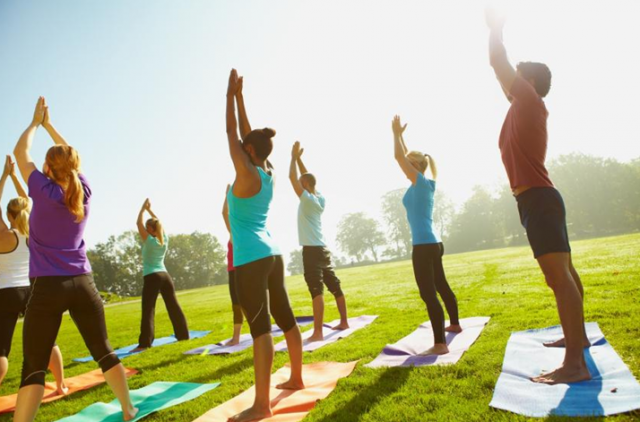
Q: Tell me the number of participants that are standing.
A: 8